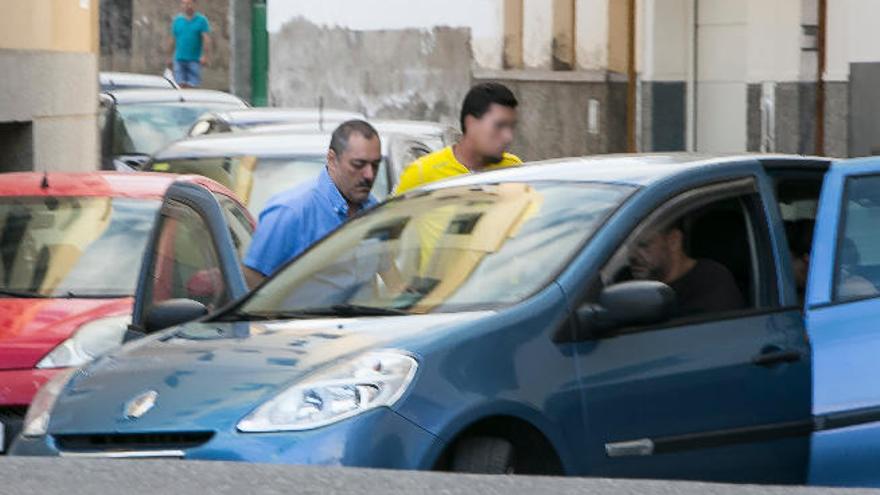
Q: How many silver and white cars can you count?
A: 4